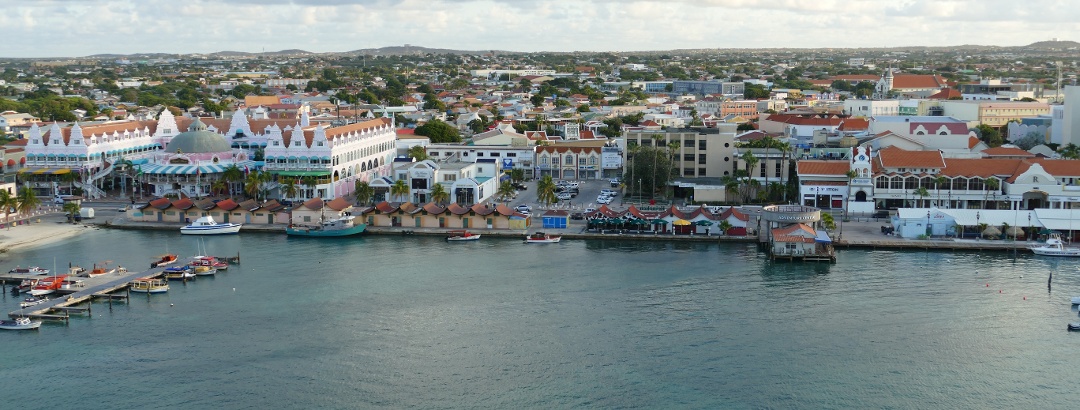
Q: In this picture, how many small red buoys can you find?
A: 3